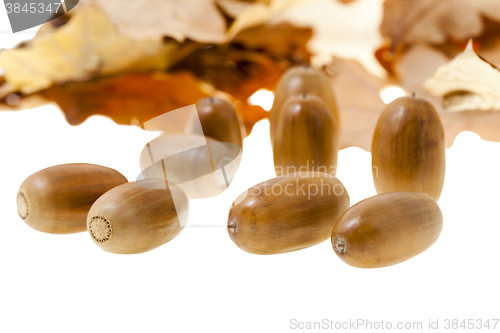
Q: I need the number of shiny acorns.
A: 9